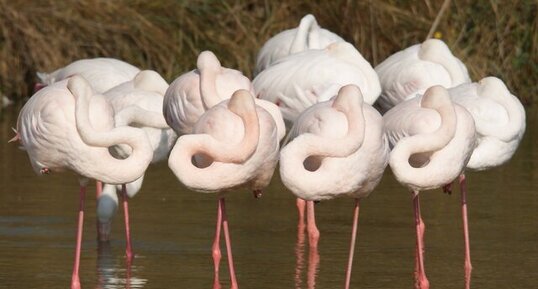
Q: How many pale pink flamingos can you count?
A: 11